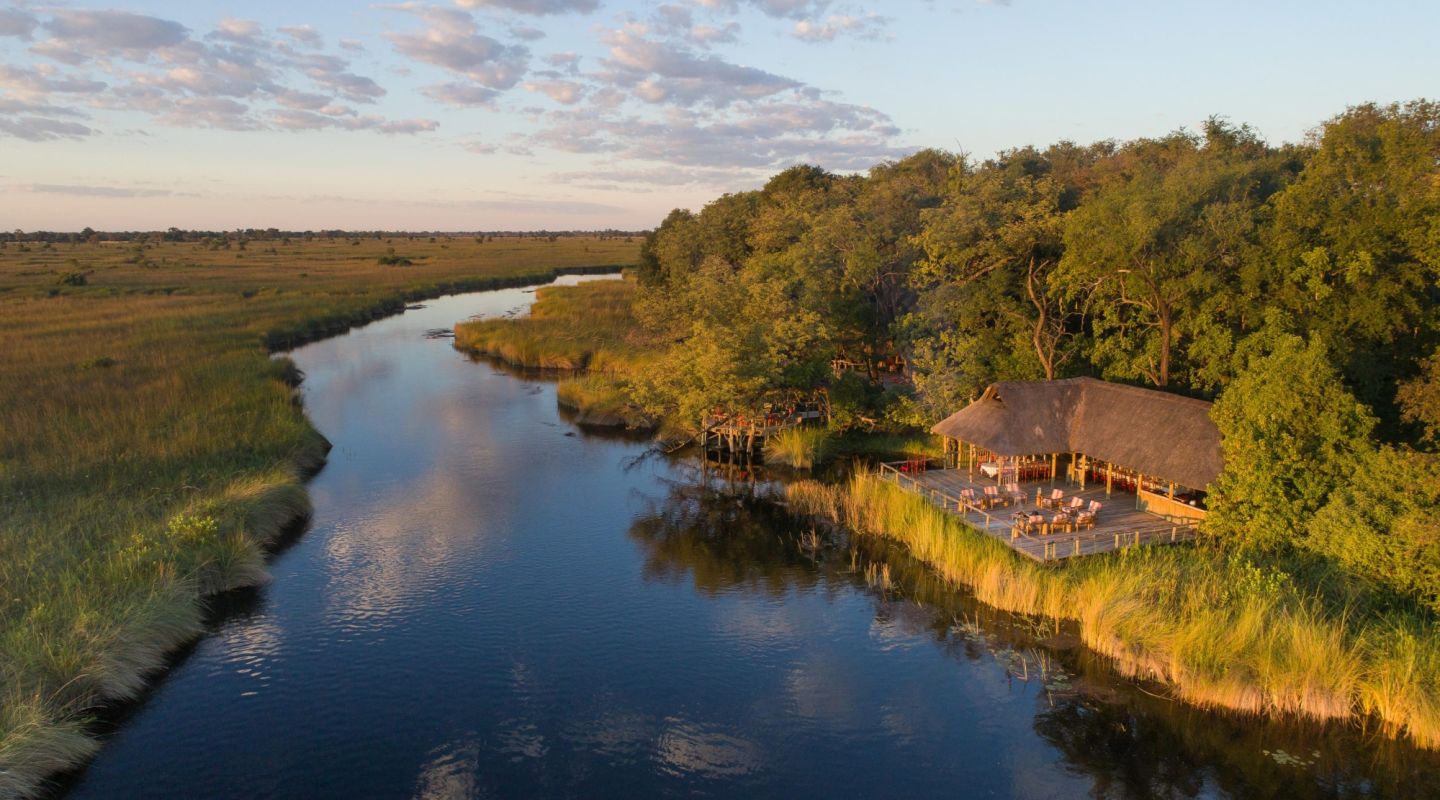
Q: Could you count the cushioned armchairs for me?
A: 9